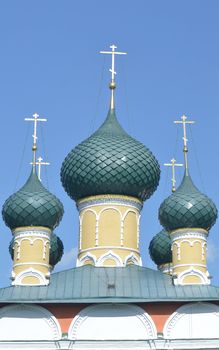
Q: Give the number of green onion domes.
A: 5